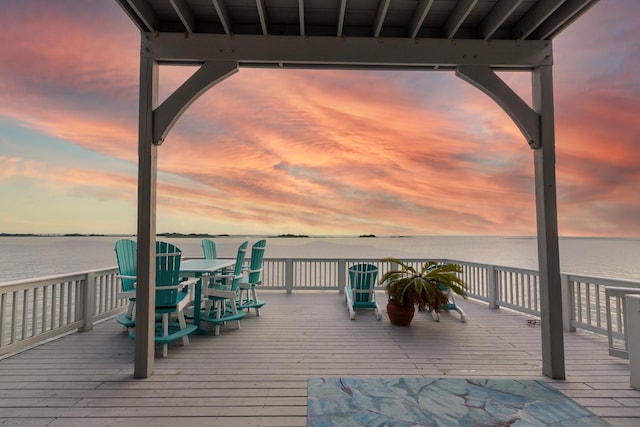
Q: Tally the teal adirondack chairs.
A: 7